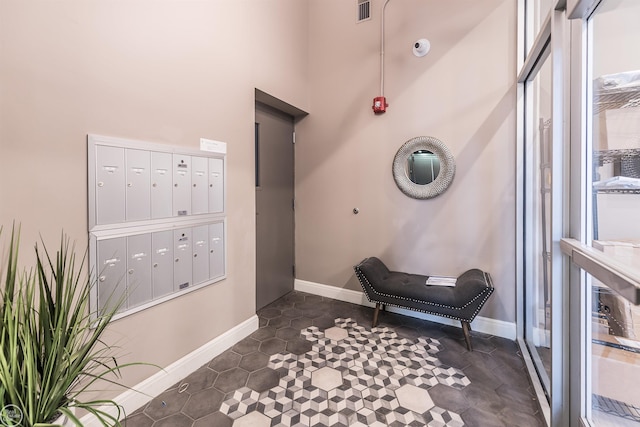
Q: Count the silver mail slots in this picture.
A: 12